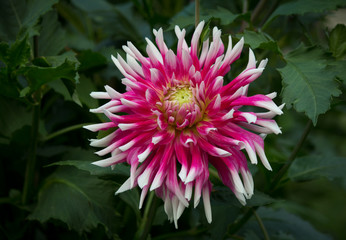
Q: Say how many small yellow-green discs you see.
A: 1